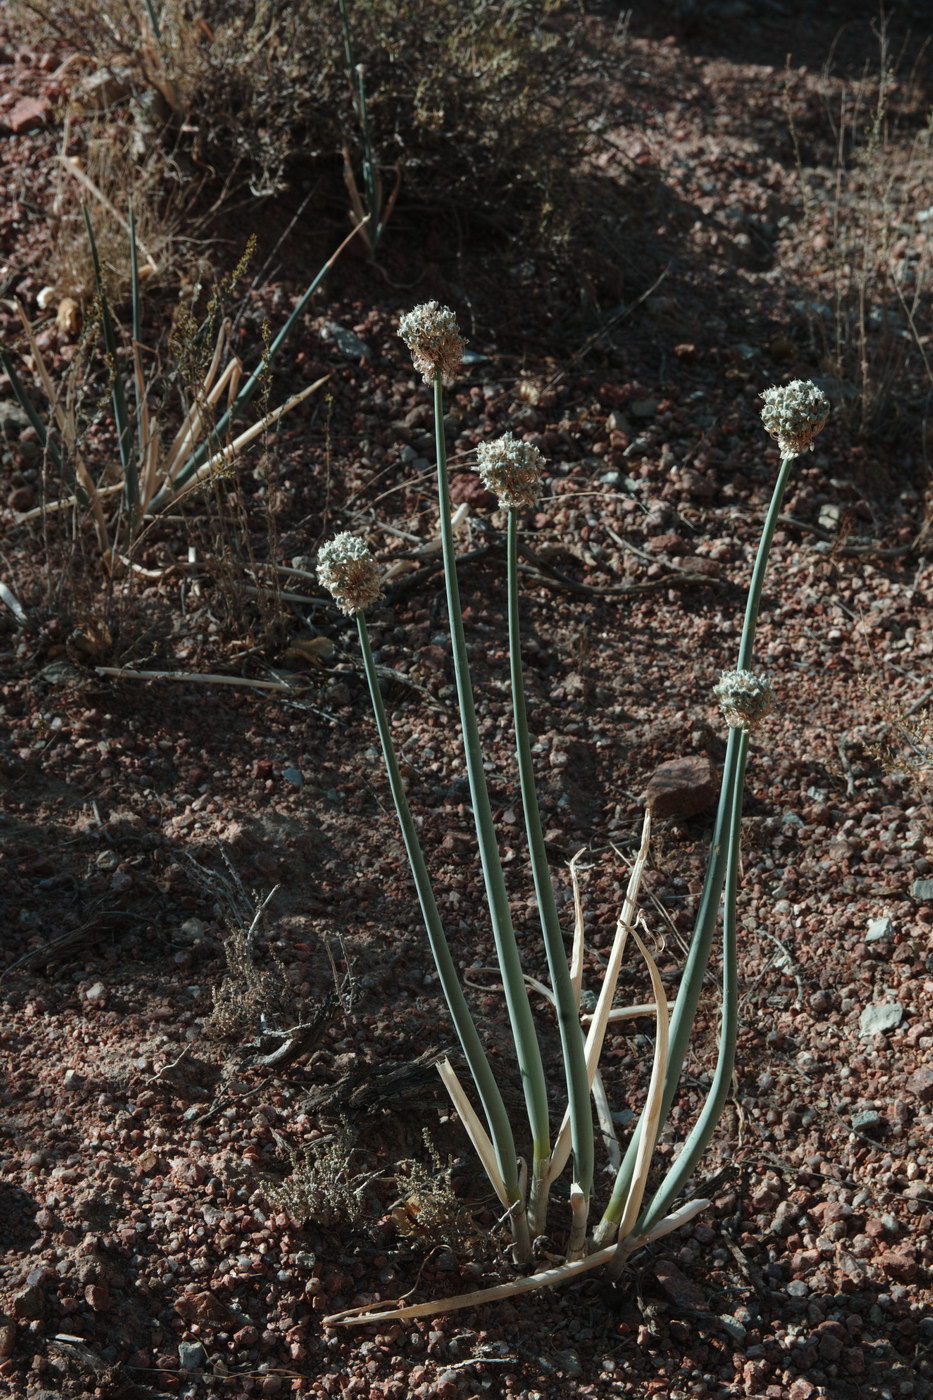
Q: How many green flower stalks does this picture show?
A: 5